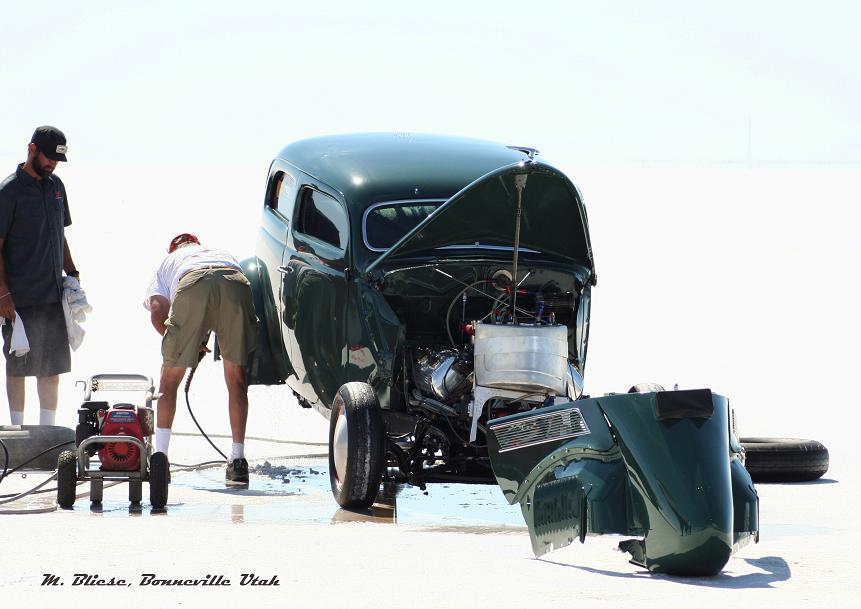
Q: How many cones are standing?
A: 0